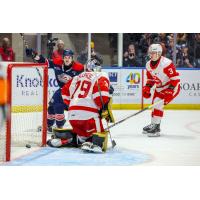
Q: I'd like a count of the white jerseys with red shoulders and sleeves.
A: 2